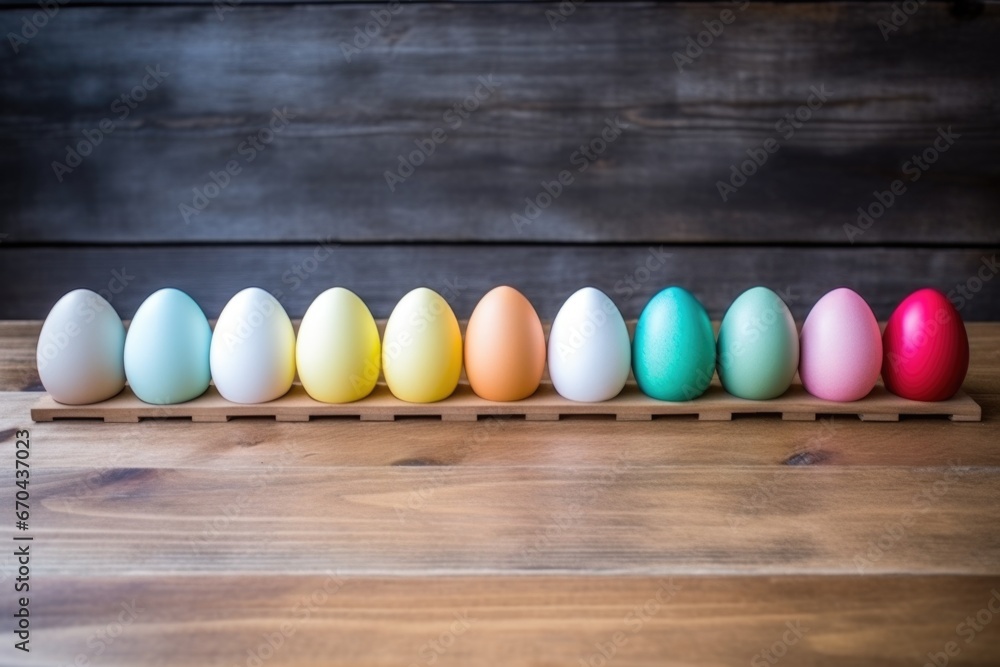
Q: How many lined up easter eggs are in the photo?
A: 11